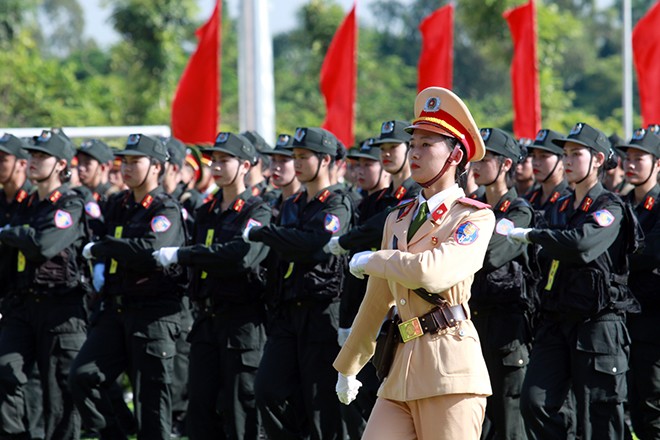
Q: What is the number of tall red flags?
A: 5